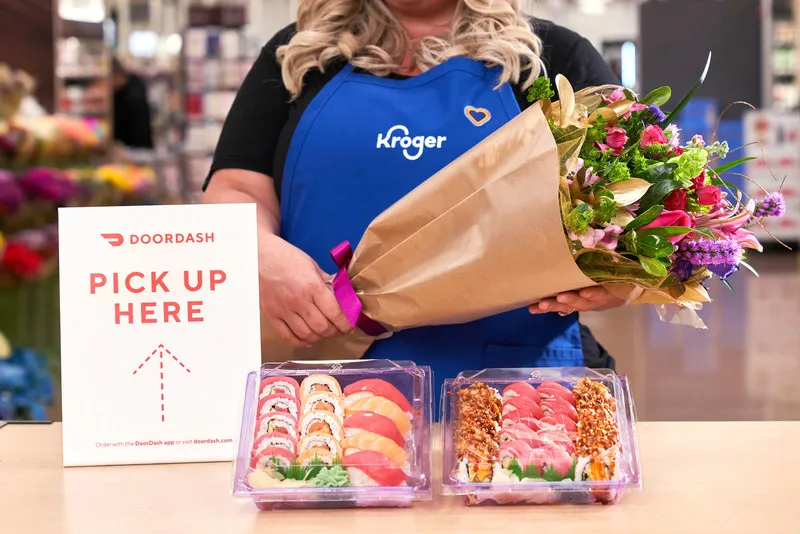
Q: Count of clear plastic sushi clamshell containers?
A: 2